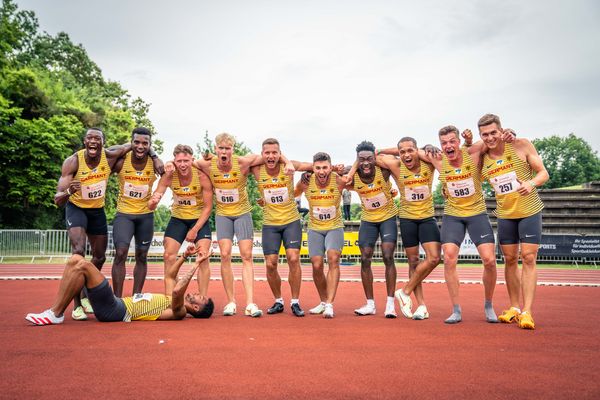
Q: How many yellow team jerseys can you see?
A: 11